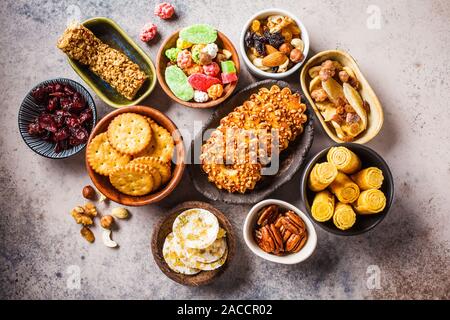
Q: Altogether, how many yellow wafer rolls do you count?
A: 7